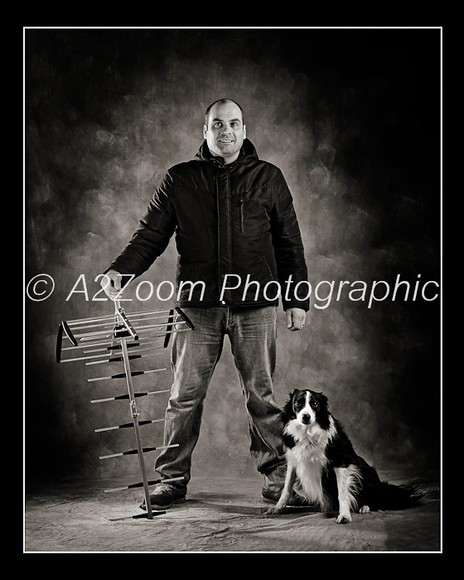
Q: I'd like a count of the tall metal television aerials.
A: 1